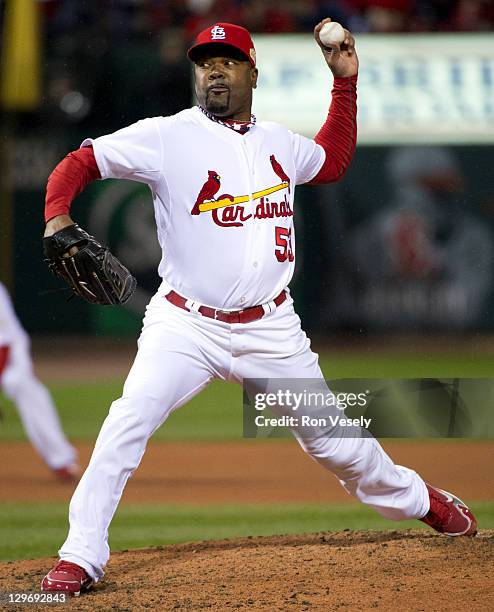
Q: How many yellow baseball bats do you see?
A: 1